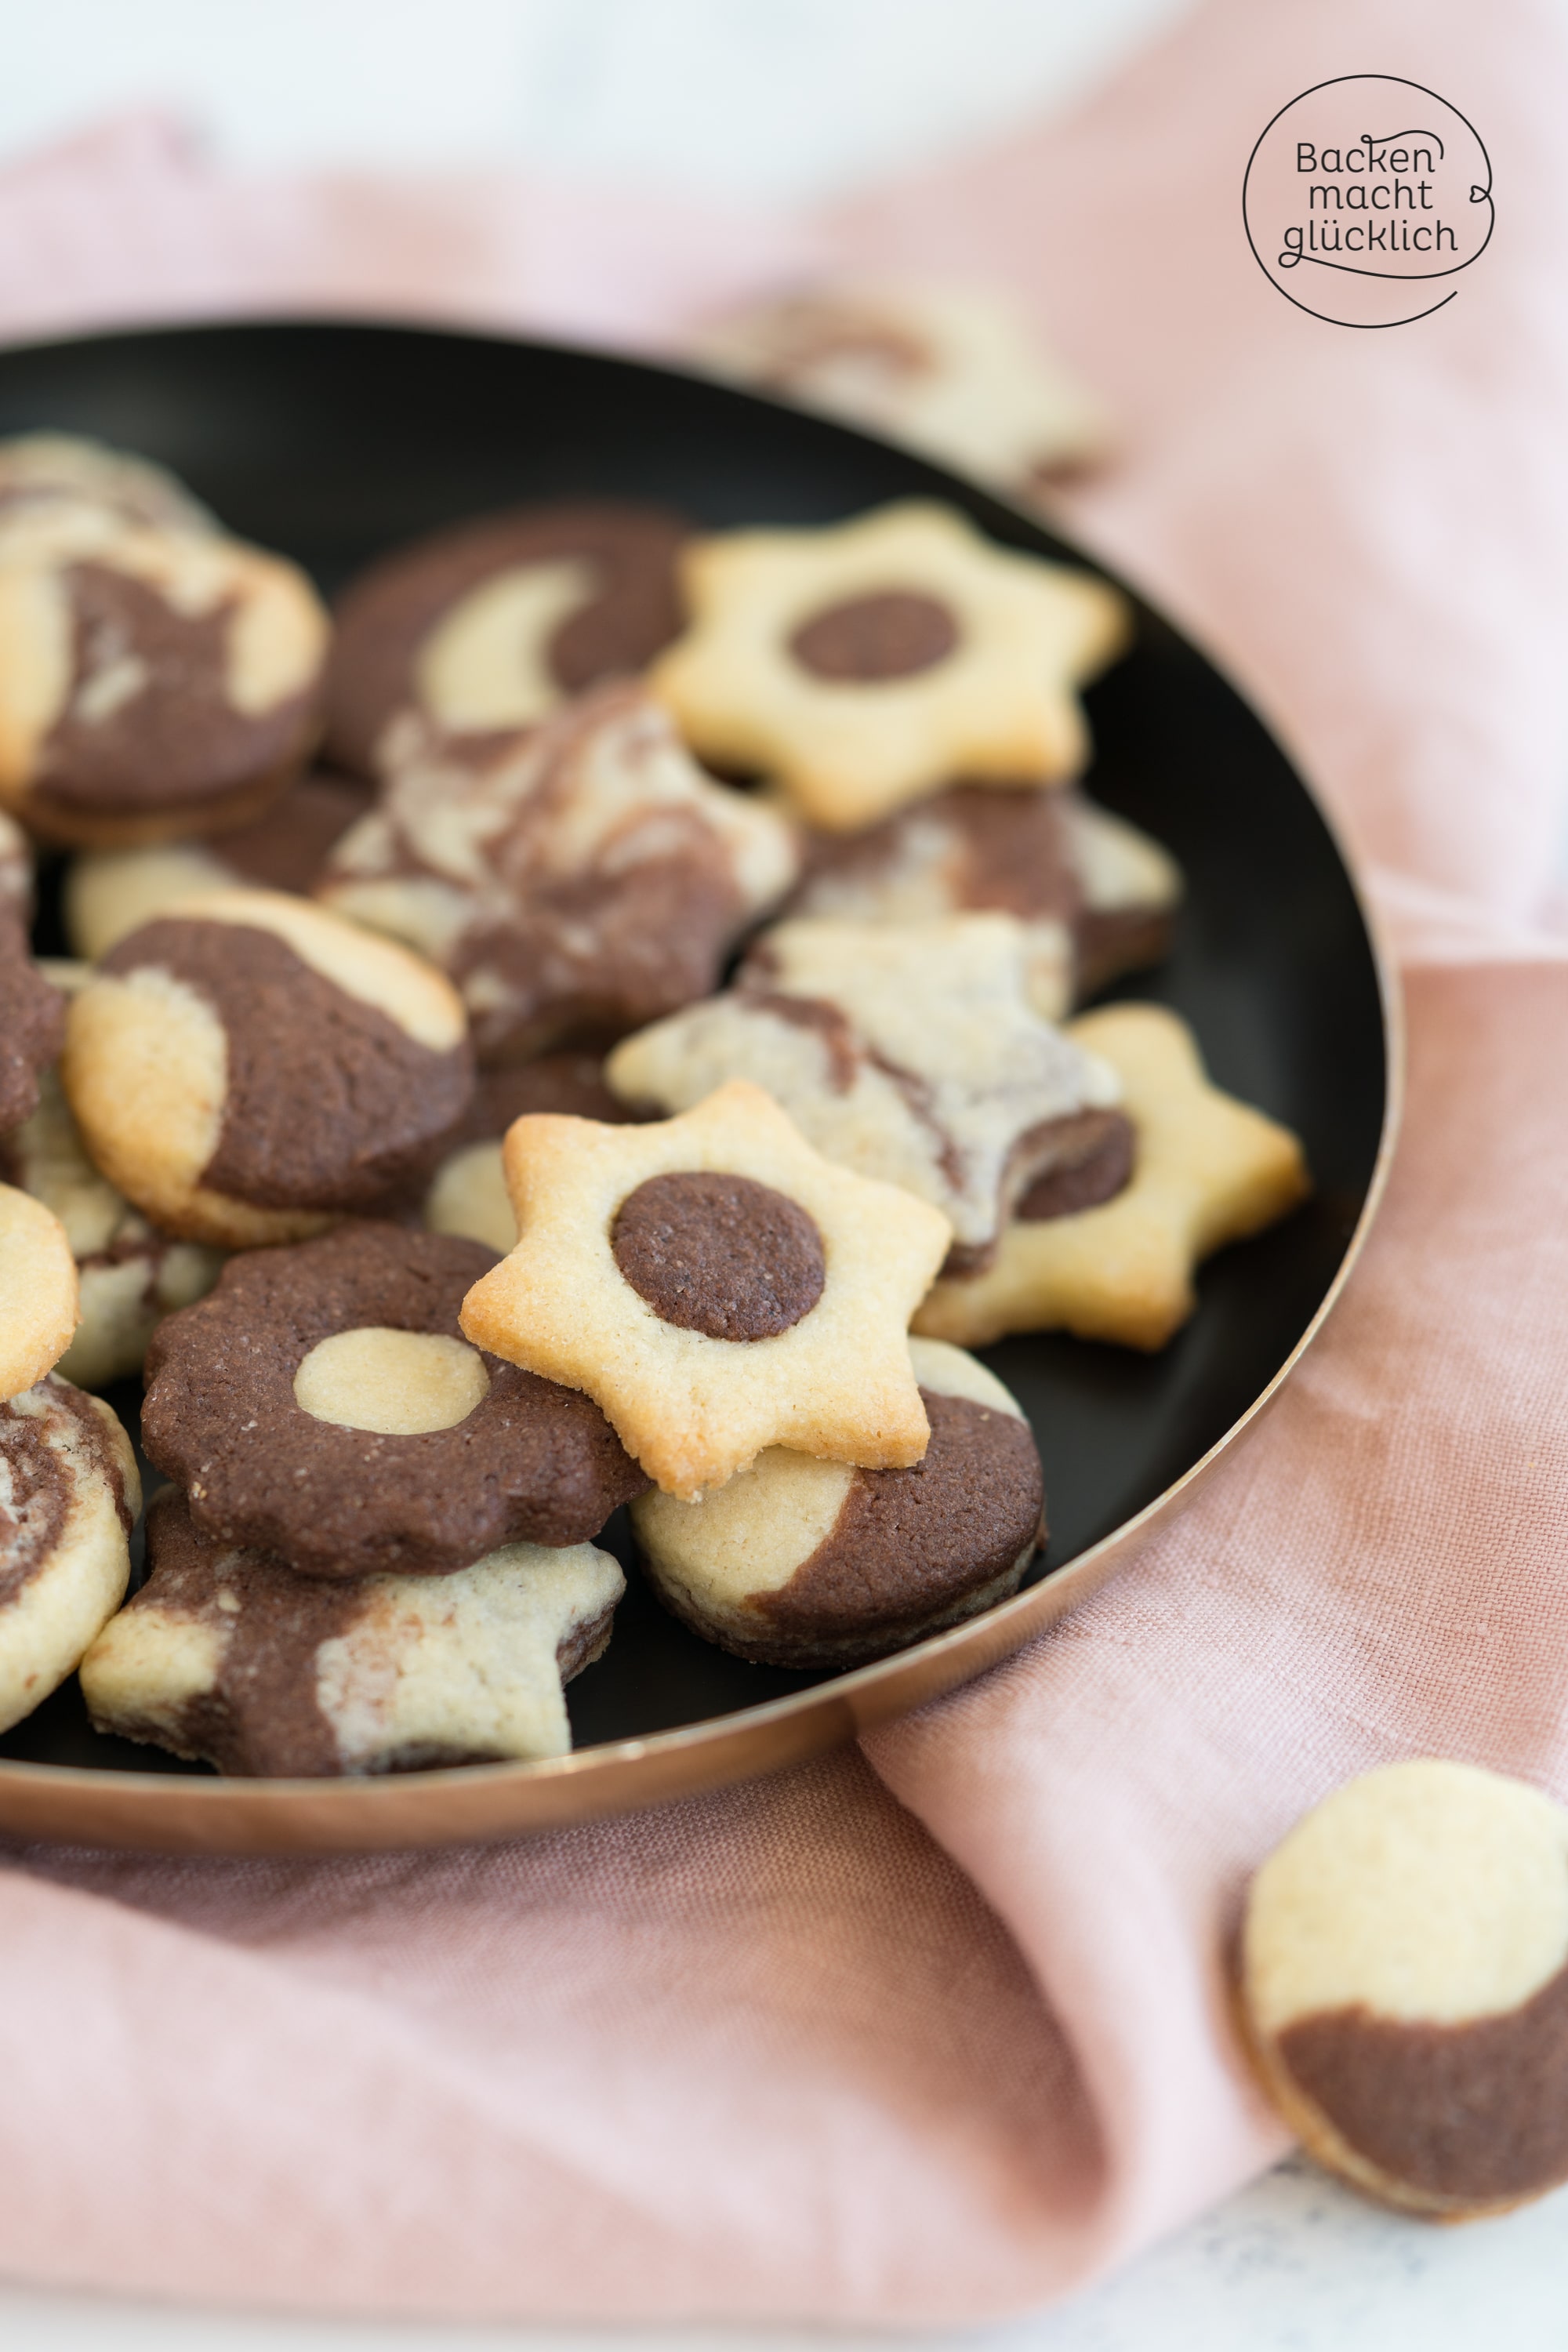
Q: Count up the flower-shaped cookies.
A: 1